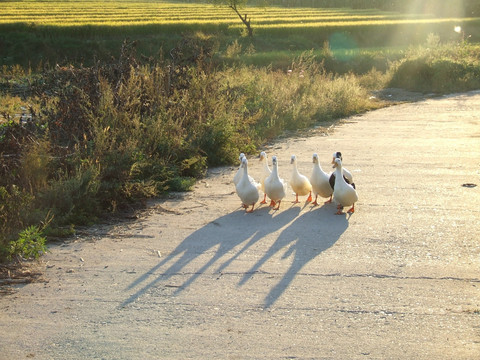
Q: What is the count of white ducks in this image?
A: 7